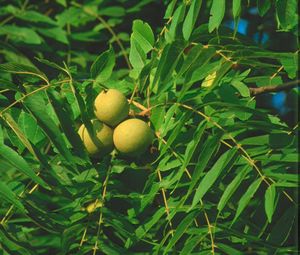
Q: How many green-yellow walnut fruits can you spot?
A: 3